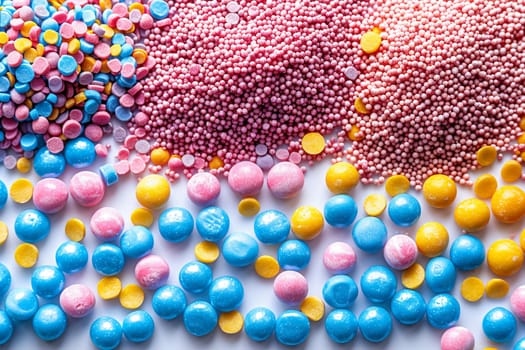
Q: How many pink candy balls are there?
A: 13